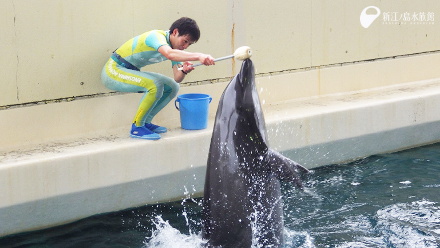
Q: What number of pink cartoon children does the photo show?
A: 0